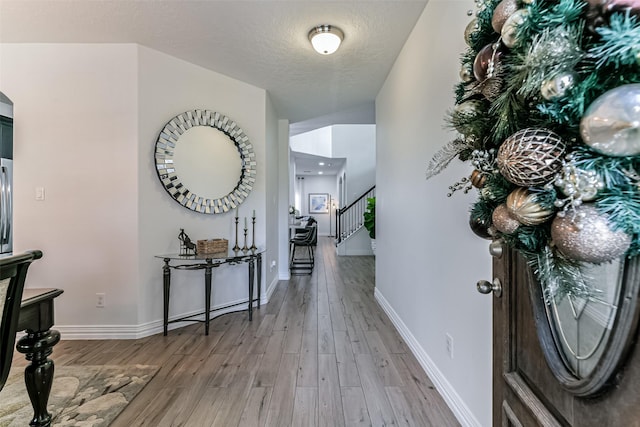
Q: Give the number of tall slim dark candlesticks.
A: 3